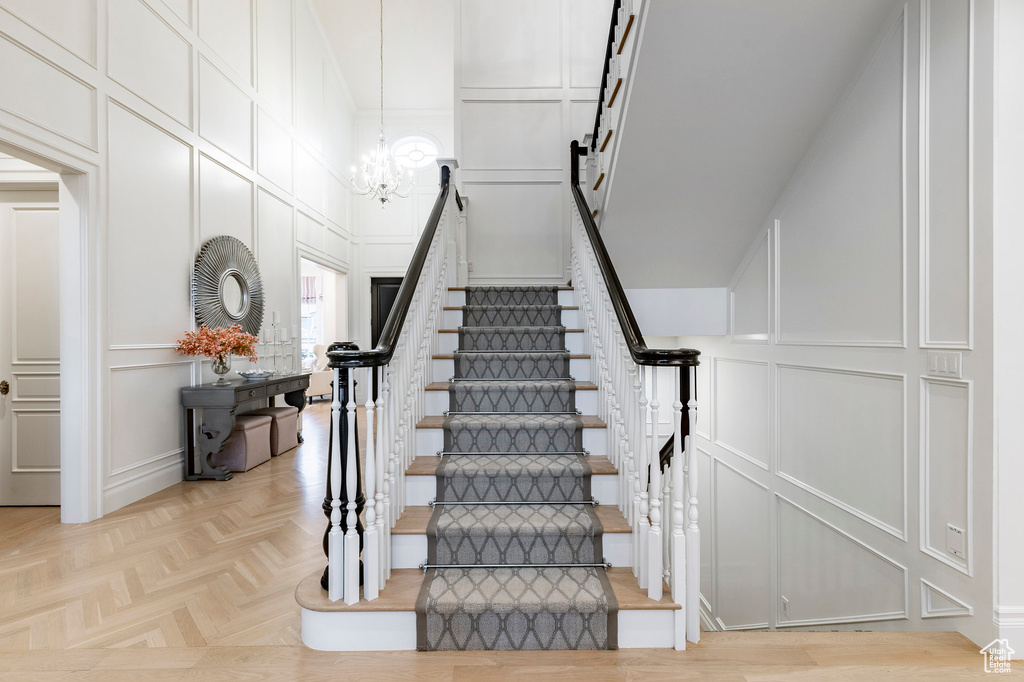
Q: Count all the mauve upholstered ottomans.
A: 2